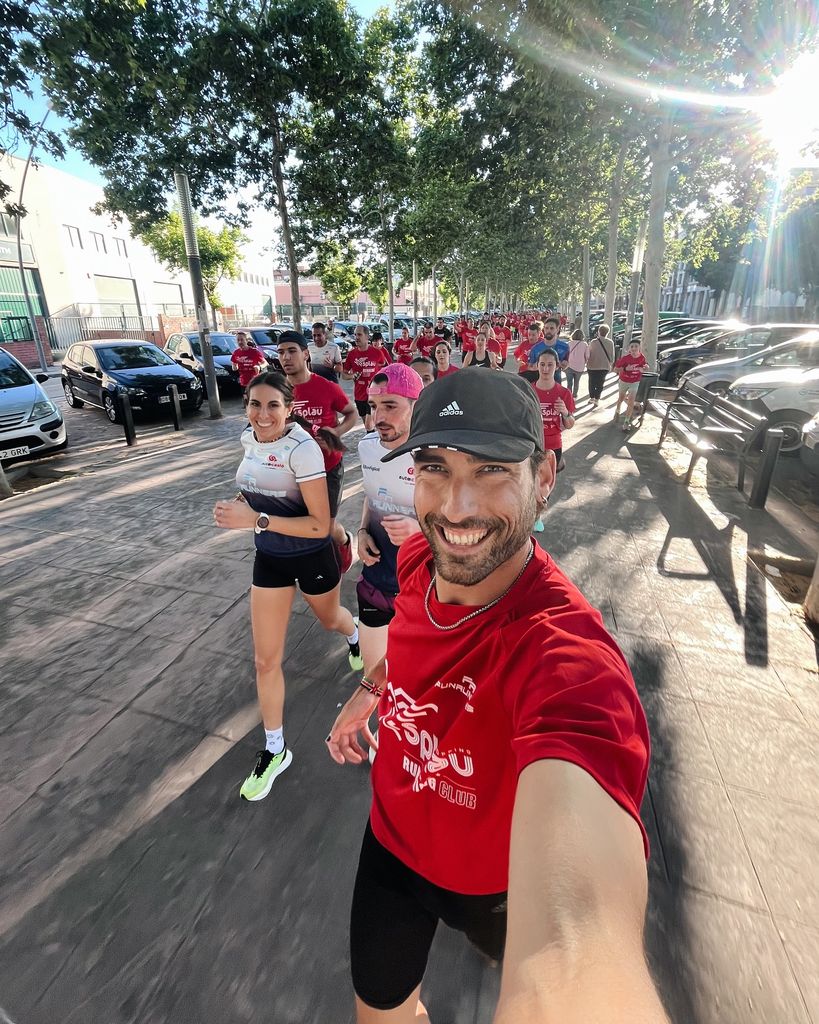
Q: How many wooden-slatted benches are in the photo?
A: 1